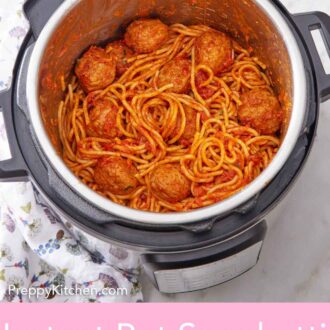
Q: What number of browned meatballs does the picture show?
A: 10